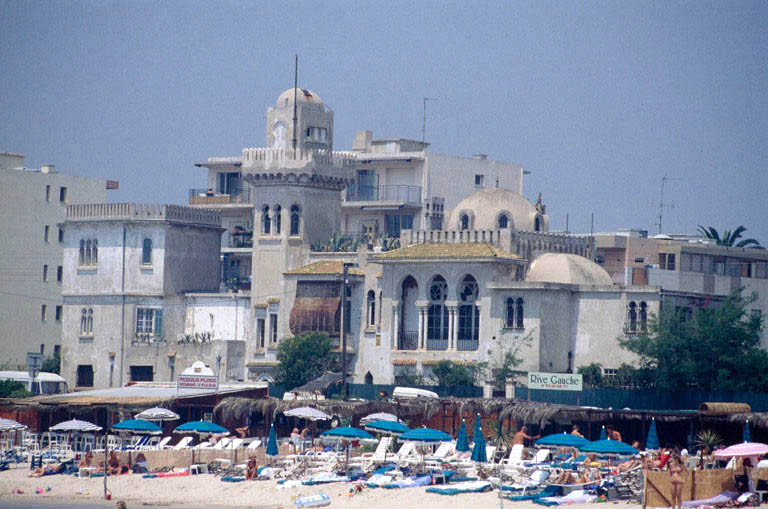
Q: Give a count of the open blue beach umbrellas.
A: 7